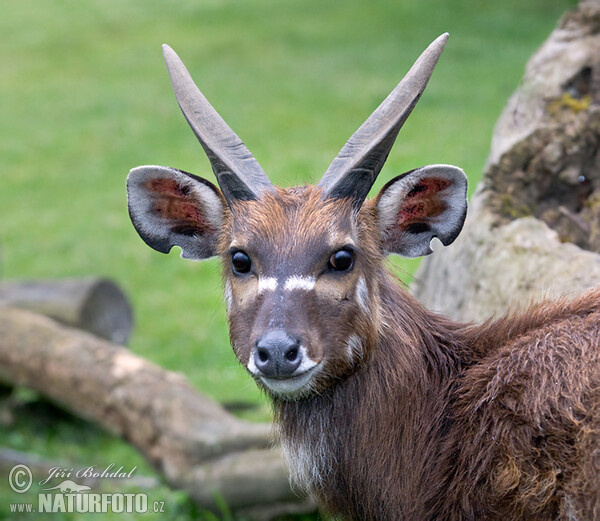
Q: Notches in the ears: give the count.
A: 2